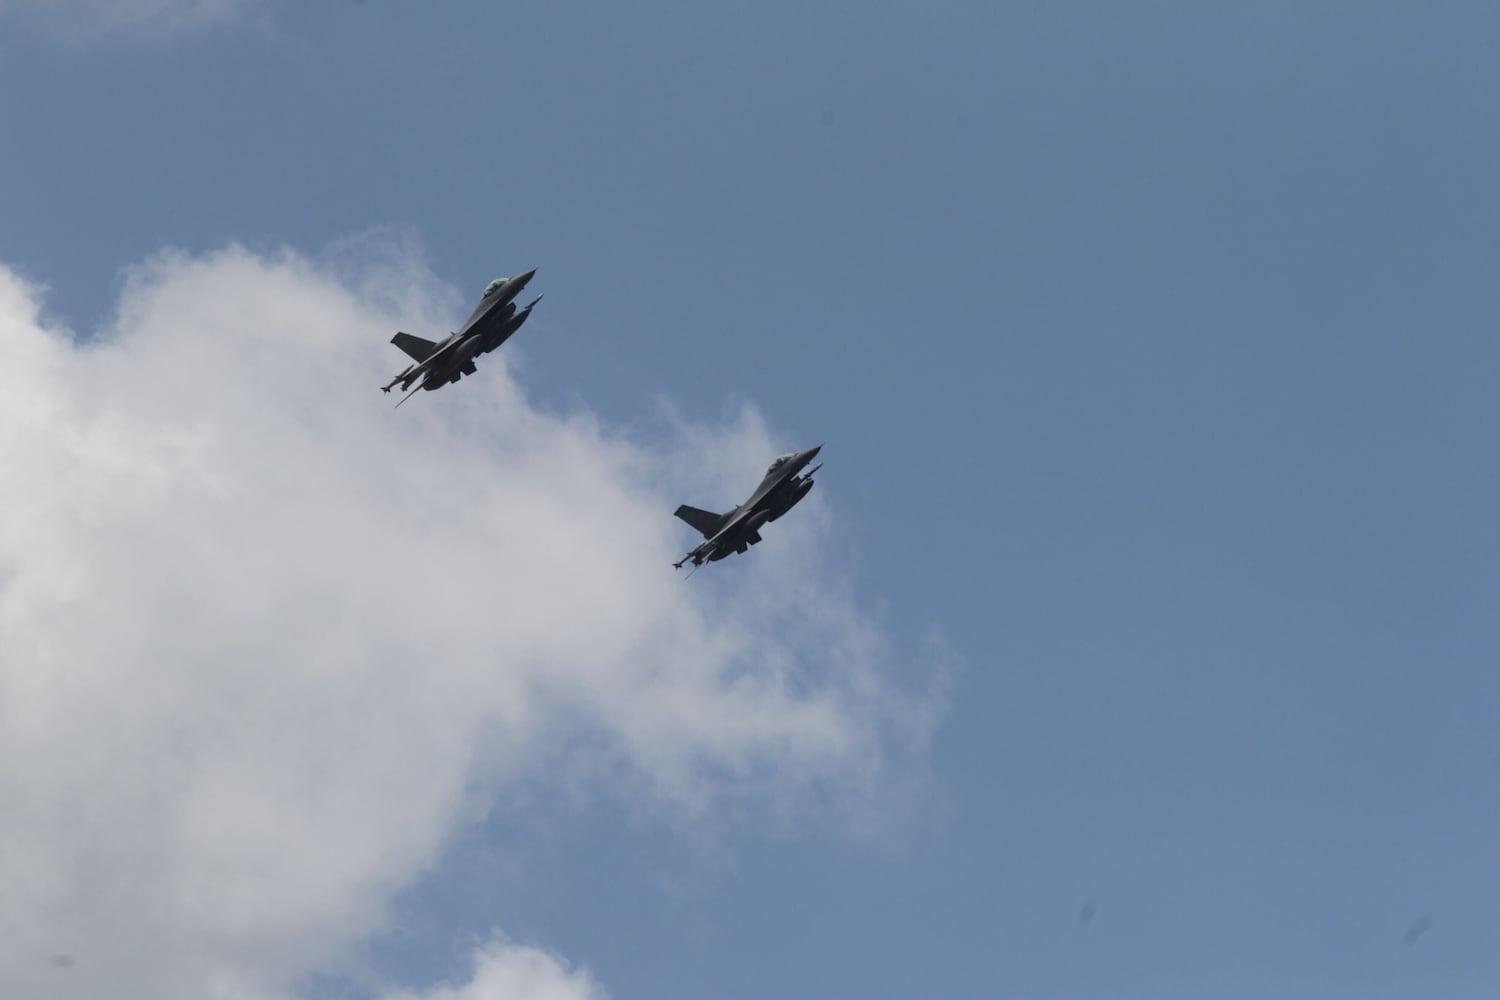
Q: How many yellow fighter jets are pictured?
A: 0